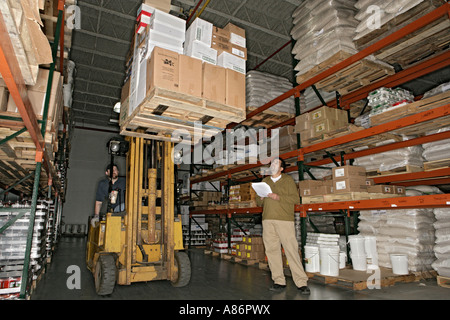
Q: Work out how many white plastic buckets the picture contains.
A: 8